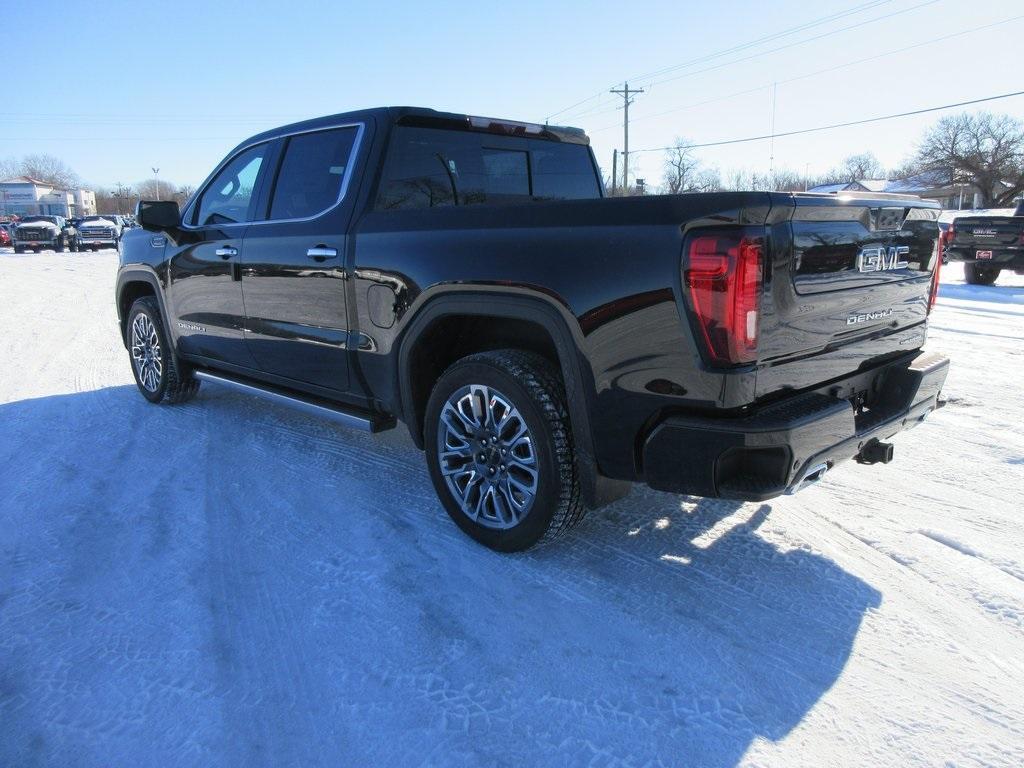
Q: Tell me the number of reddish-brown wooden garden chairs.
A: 0